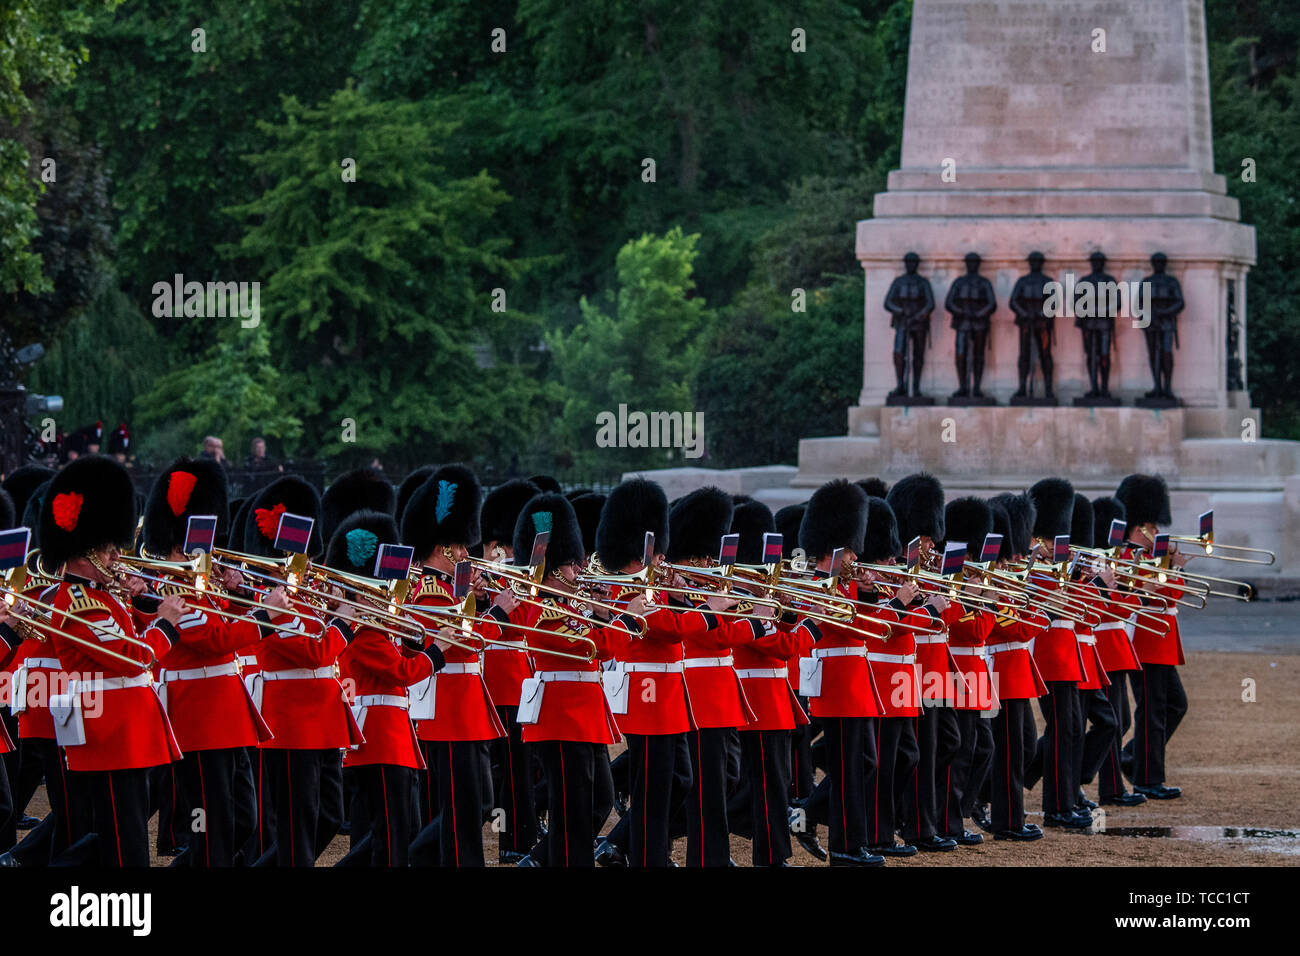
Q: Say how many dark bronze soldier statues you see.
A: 5